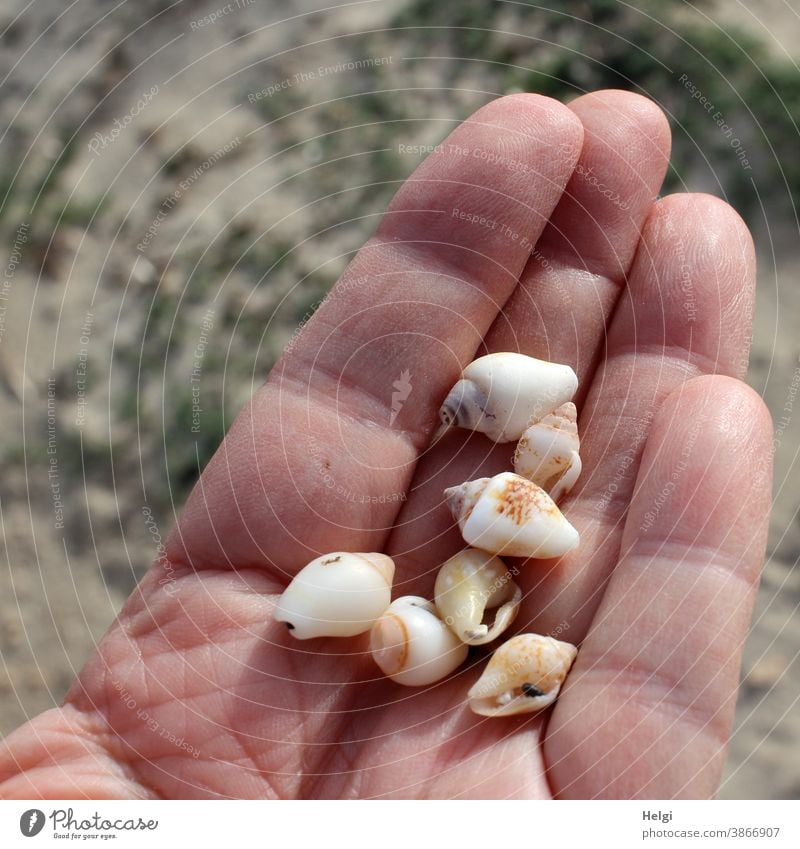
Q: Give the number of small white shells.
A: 7